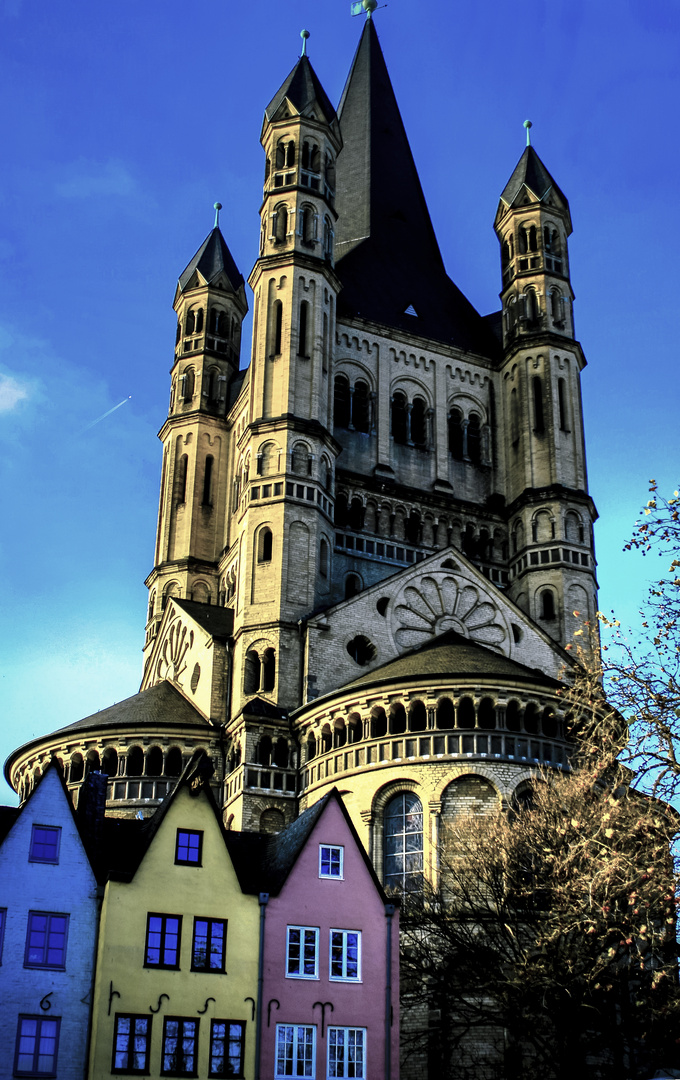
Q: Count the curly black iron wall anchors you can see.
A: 7